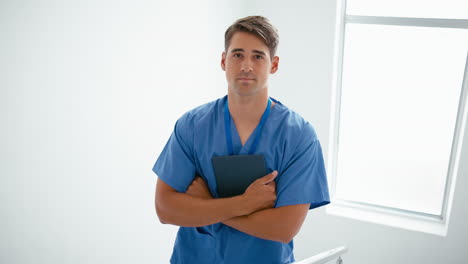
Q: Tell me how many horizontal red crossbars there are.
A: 0